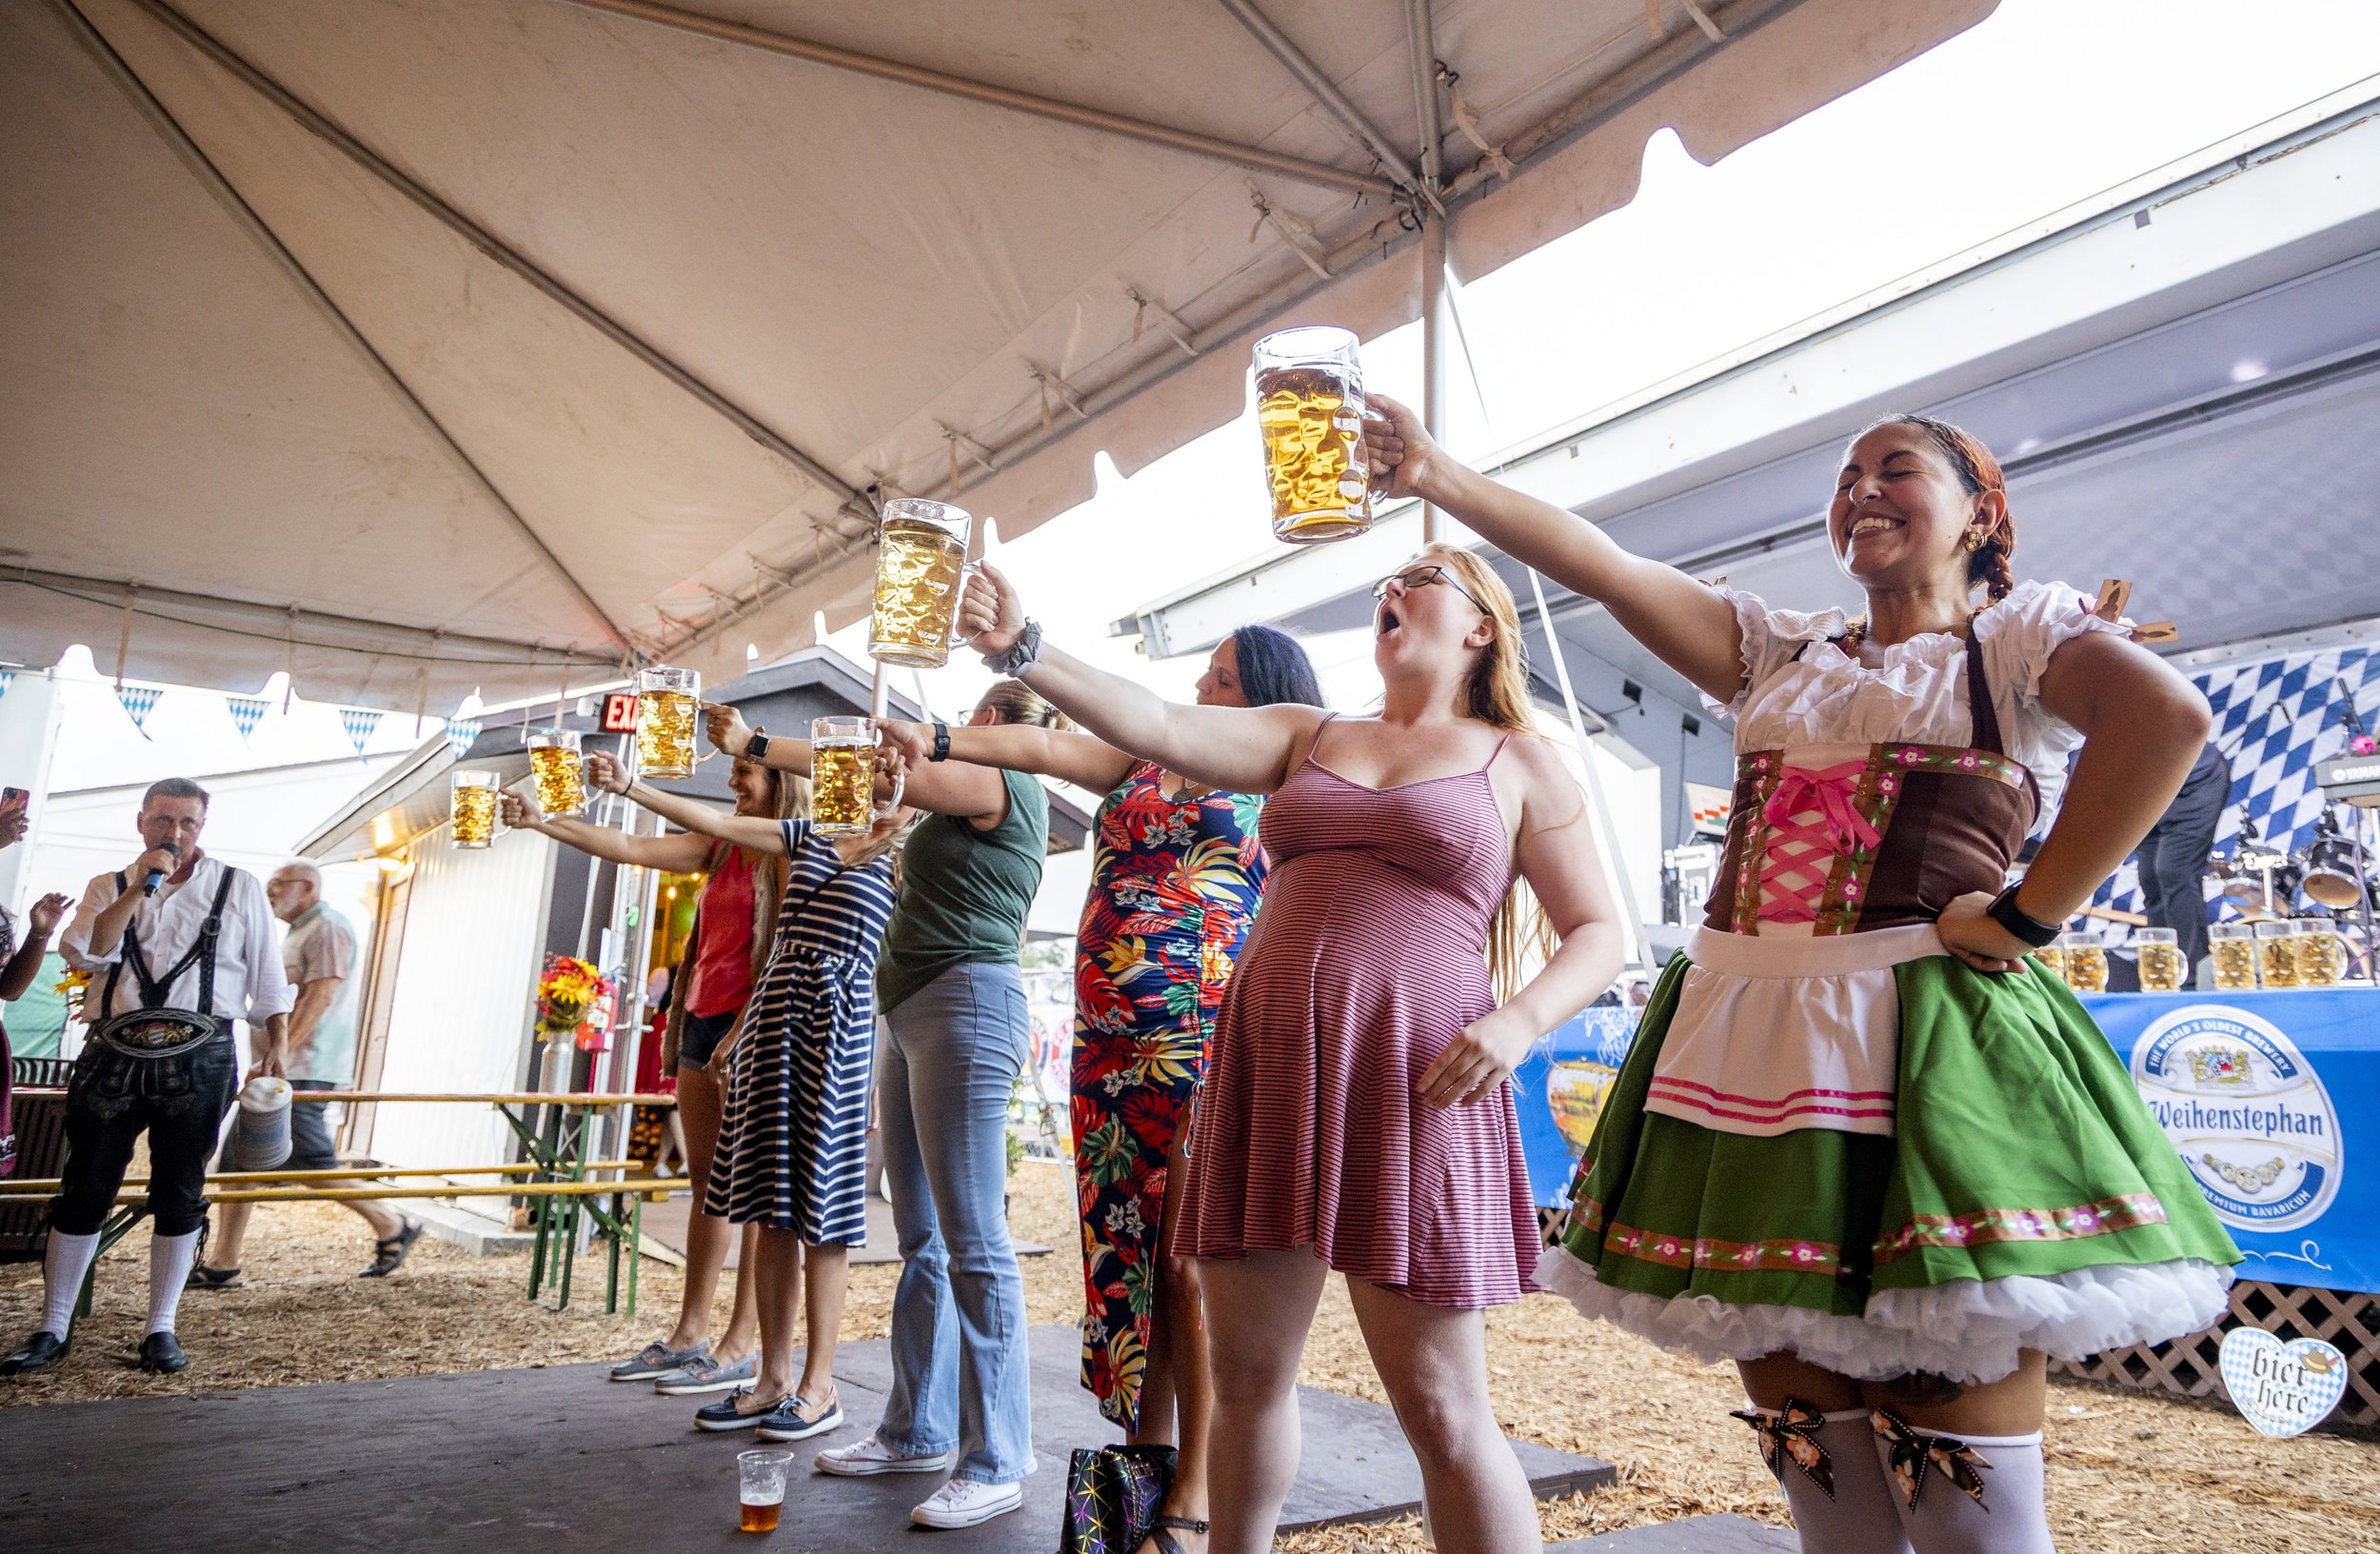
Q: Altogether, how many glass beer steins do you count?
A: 12